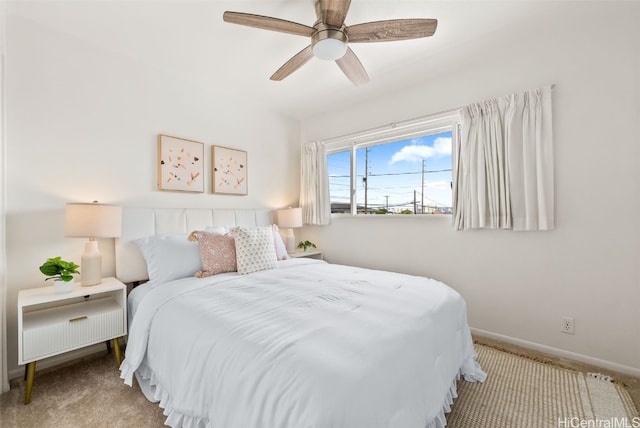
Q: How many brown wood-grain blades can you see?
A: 5